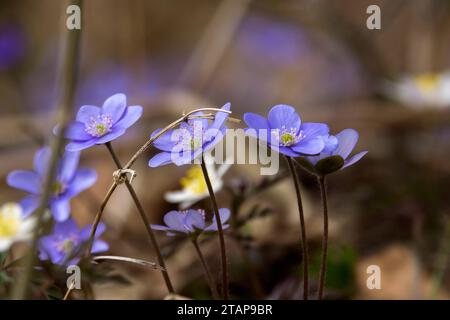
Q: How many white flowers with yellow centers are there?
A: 3